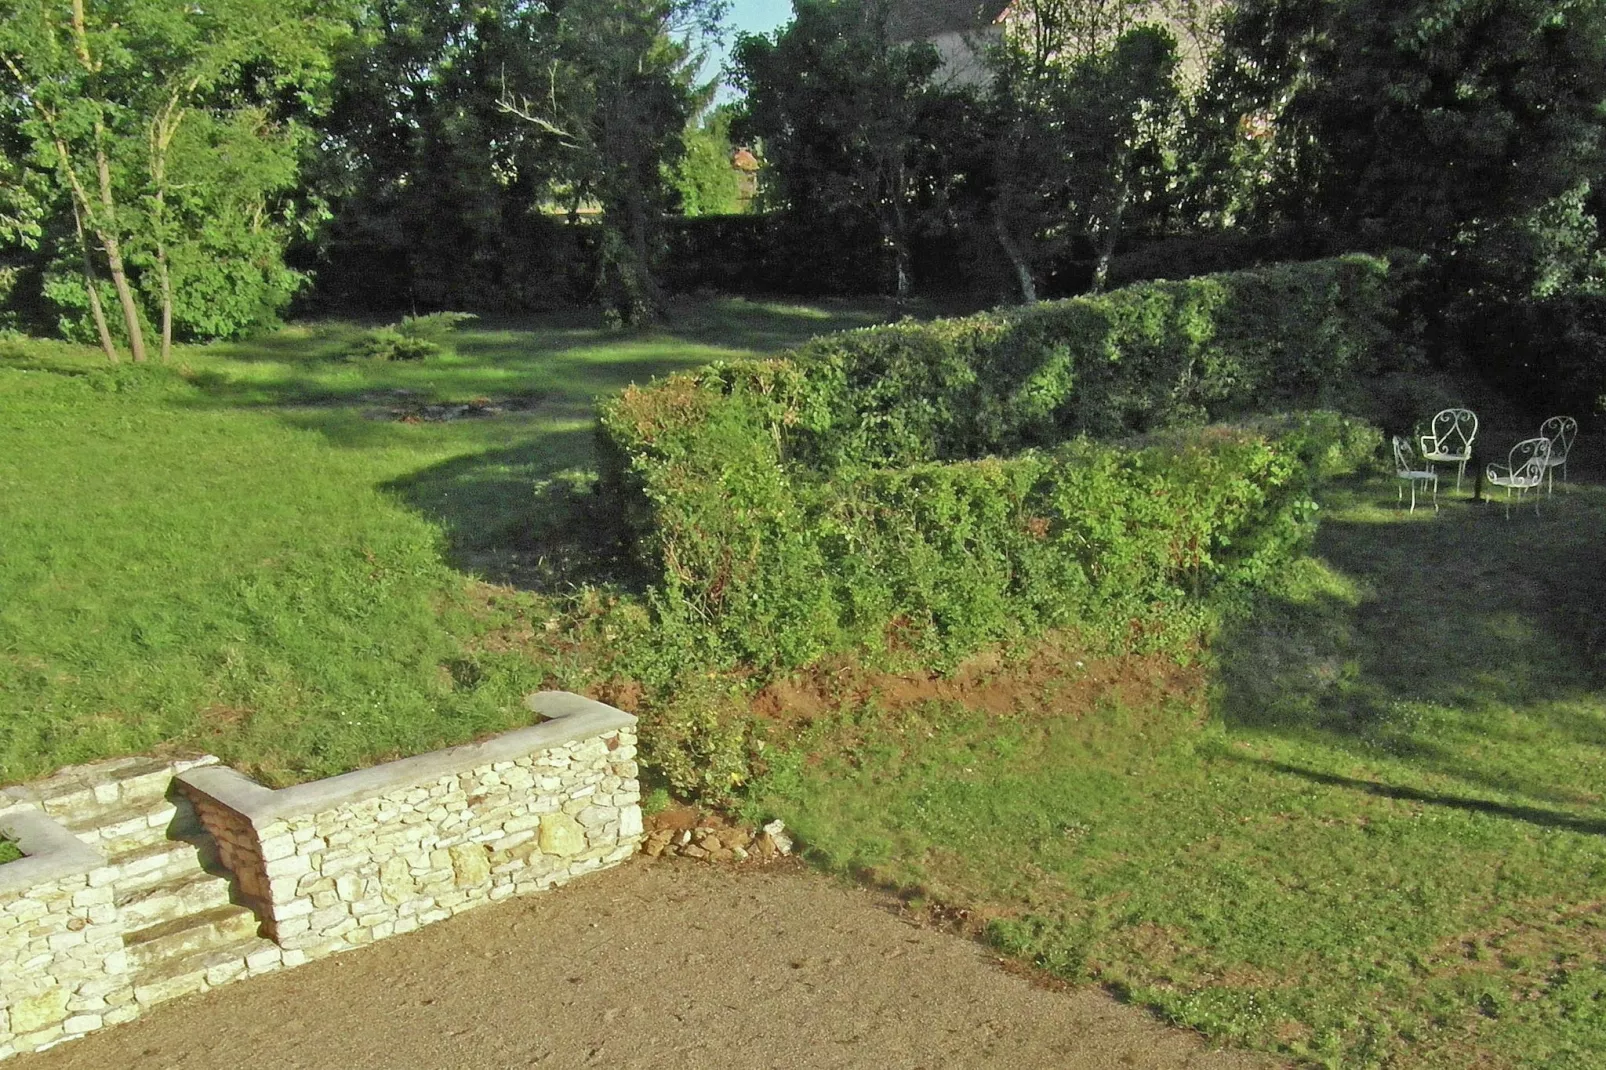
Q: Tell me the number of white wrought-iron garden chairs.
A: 4